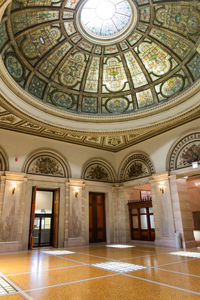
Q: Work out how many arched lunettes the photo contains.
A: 5